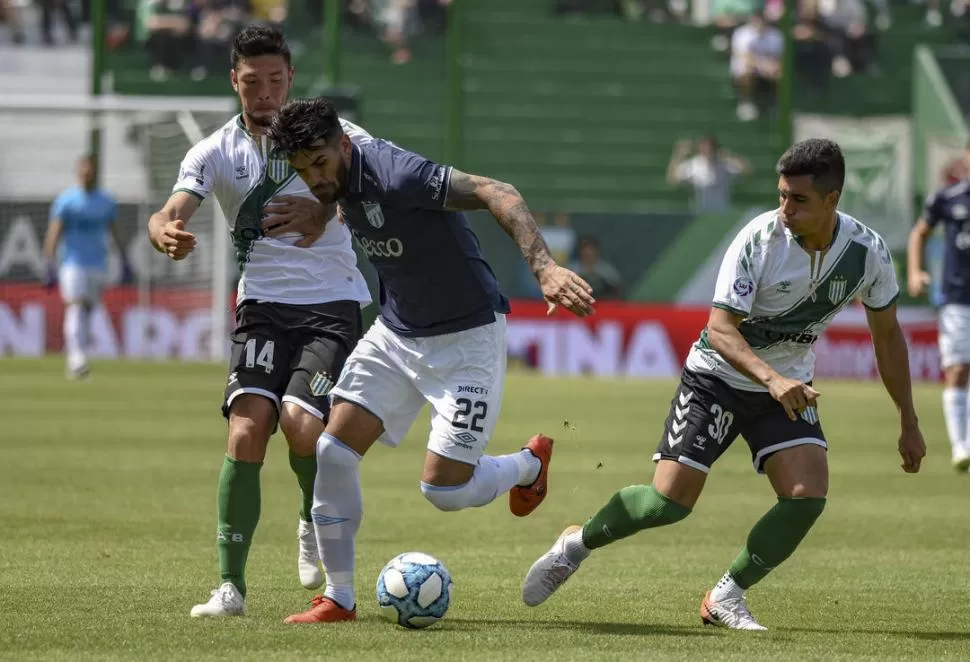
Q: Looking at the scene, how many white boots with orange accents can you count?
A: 2